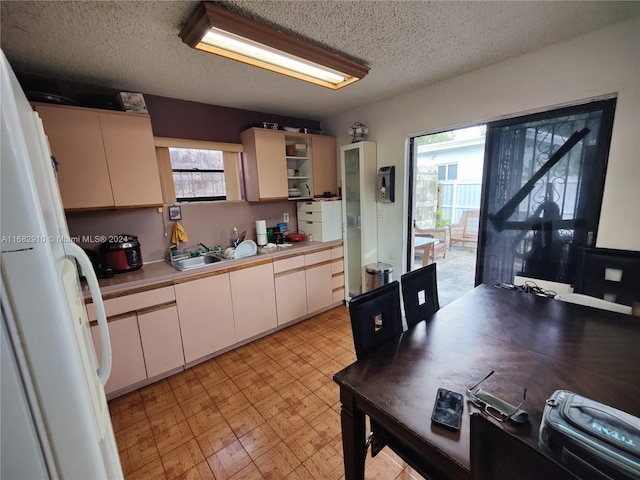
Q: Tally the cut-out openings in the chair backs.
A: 3